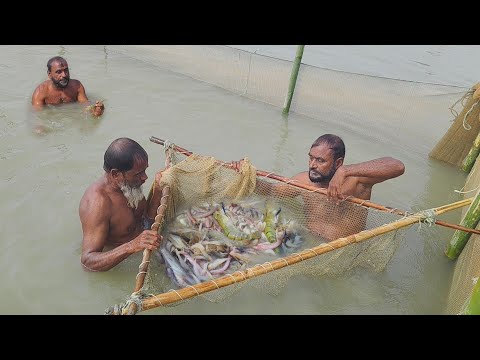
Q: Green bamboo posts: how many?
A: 4